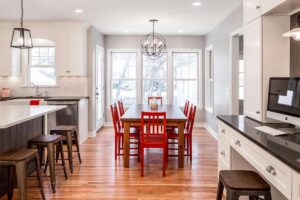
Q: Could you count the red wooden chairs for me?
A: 6